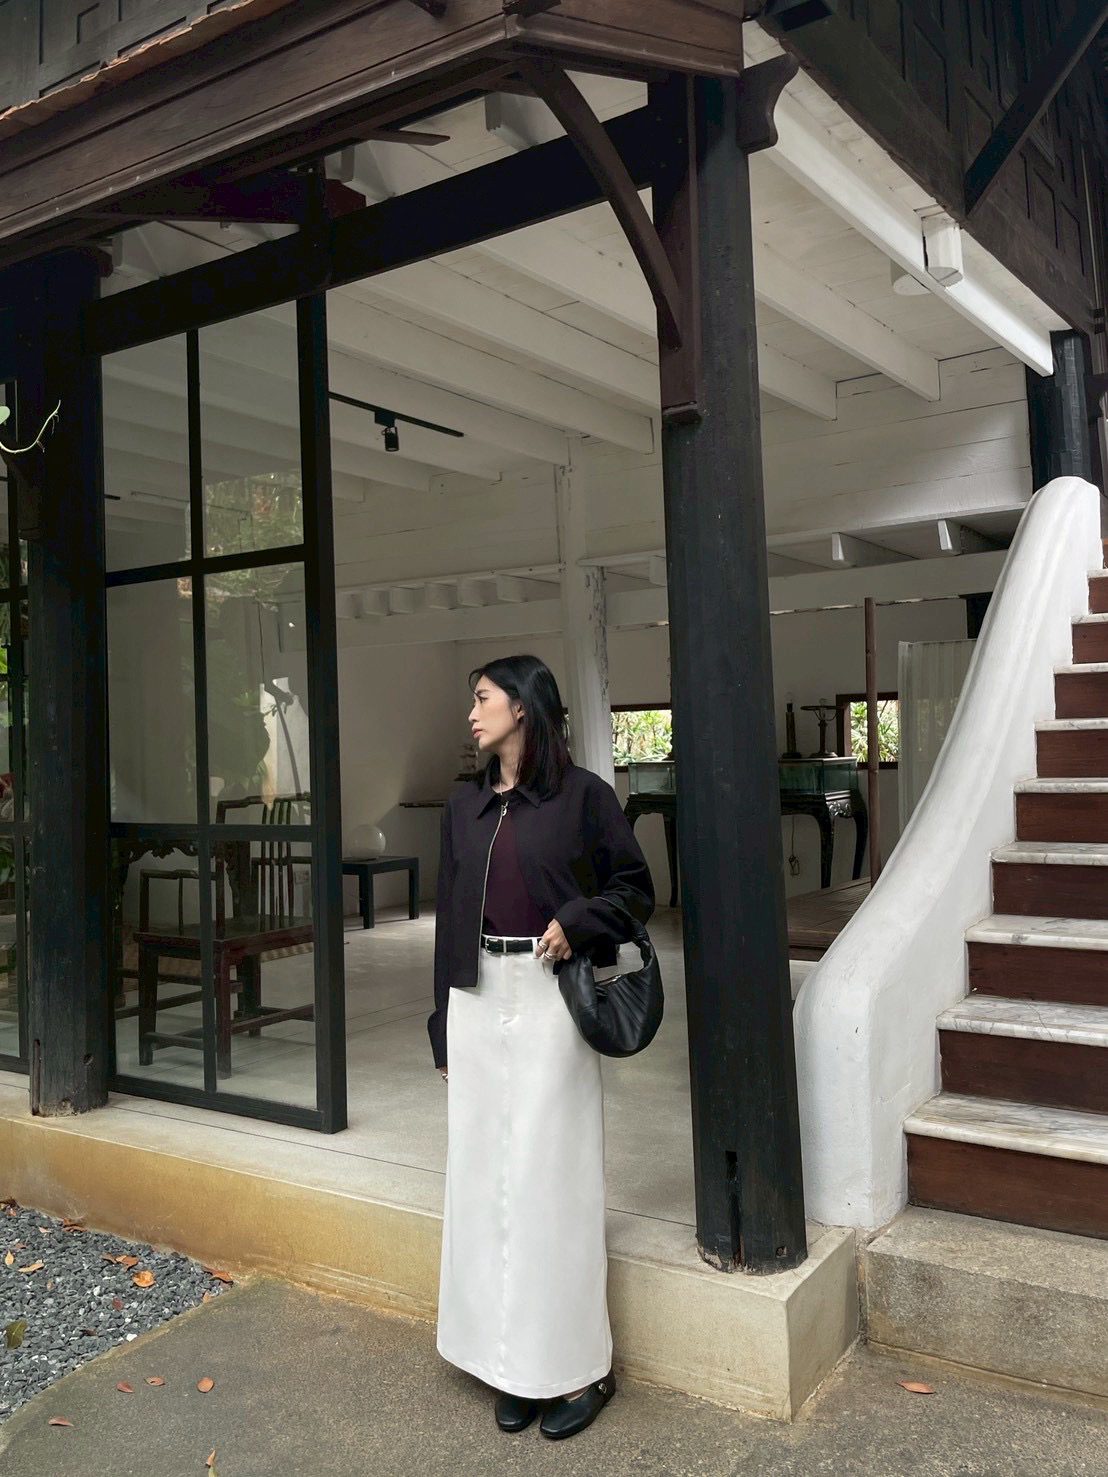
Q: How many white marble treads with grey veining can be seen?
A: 9